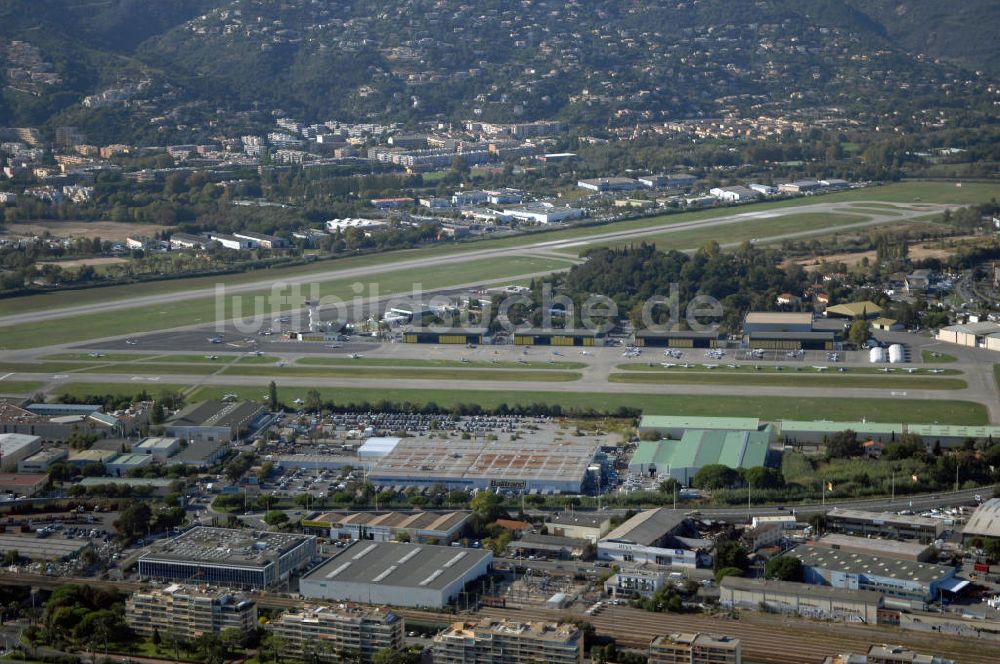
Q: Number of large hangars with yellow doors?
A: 4